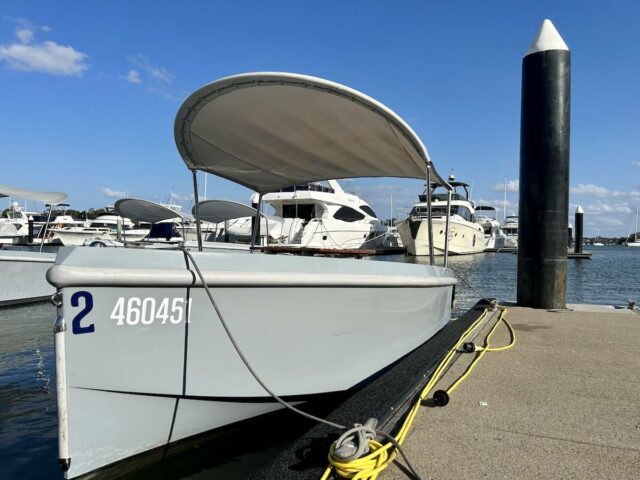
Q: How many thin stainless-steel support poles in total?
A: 4